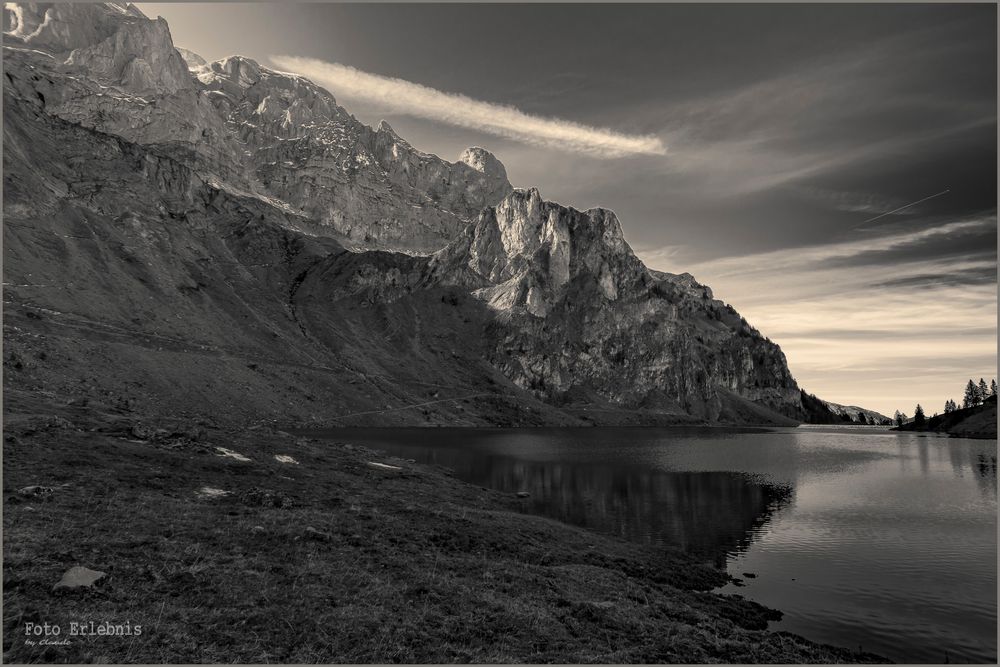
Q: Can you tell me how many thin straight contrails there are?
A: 1